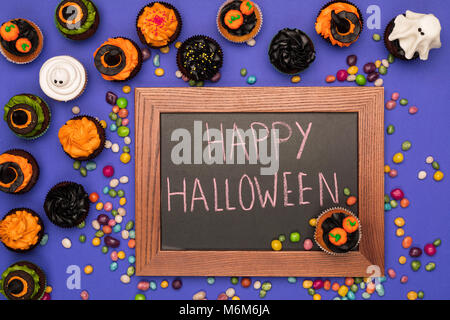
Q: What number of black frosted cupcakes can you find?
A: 6